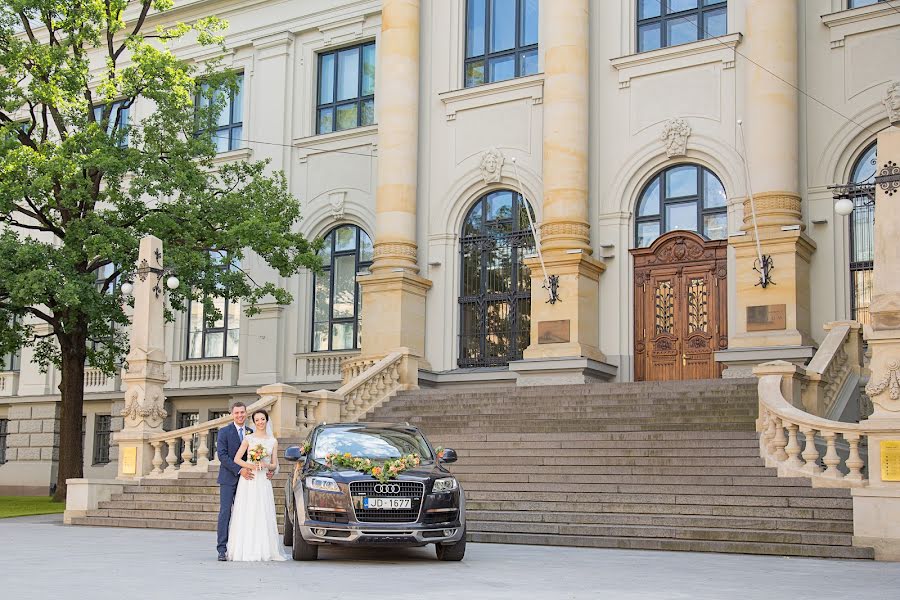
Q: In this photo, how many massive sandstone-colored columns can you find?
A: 3